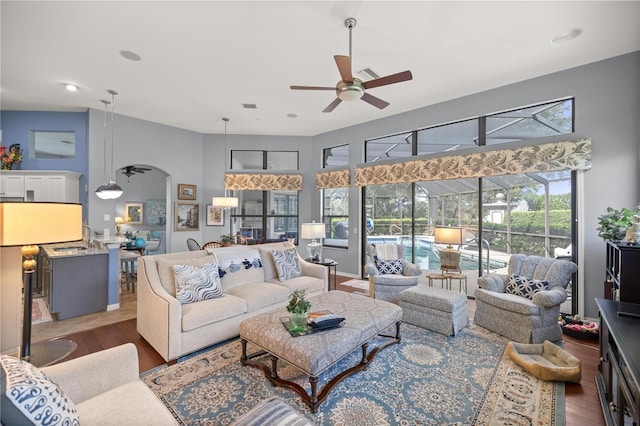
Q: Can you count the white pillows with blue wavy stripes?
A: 2